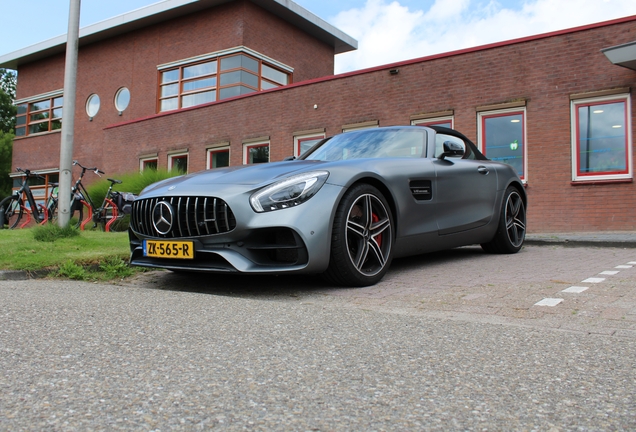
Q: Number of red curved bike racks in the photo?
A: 4